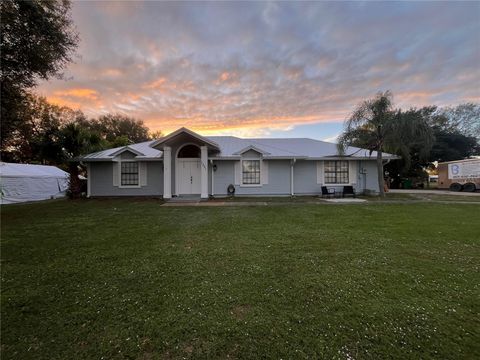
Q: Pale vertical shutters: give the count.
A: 6